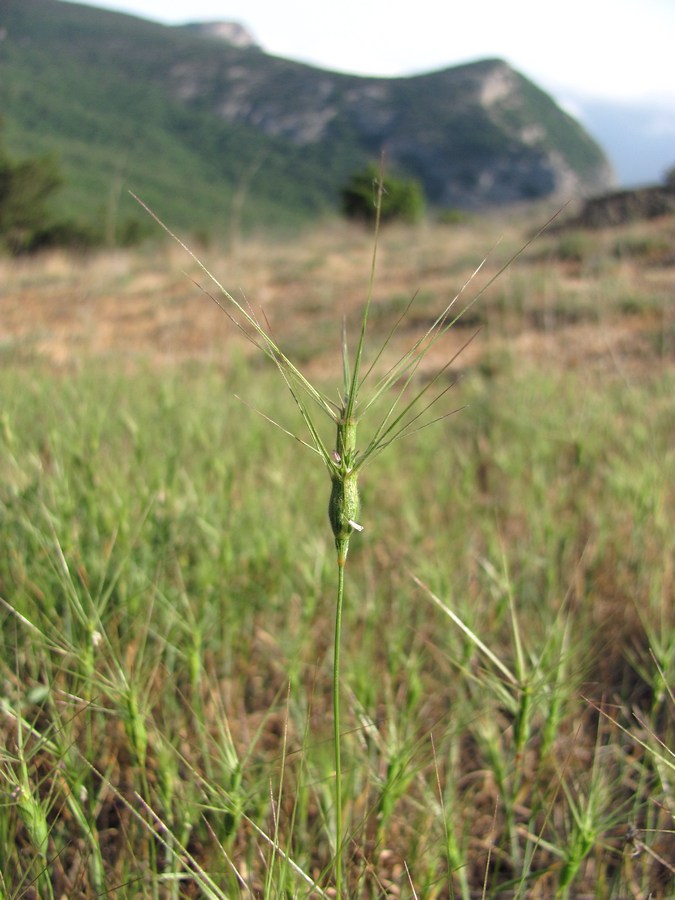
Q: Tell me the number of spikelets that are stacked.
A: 2